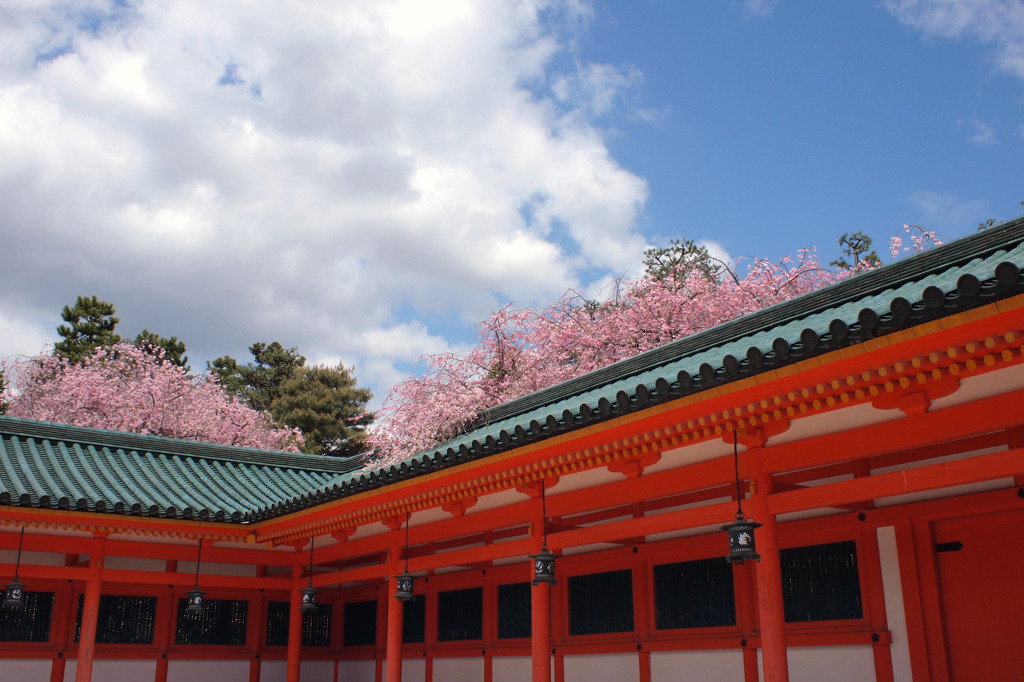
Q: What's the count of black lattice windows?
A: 11